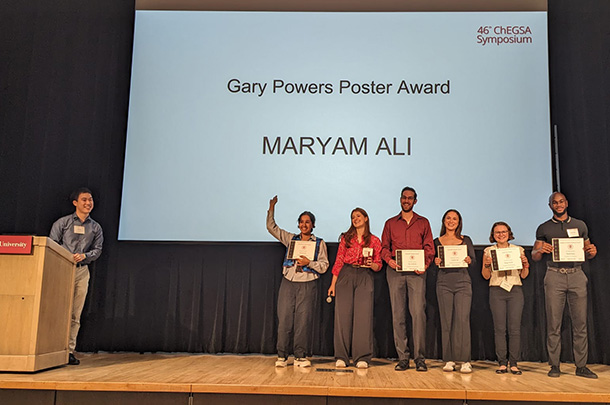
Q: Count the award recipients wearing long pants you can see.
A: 6